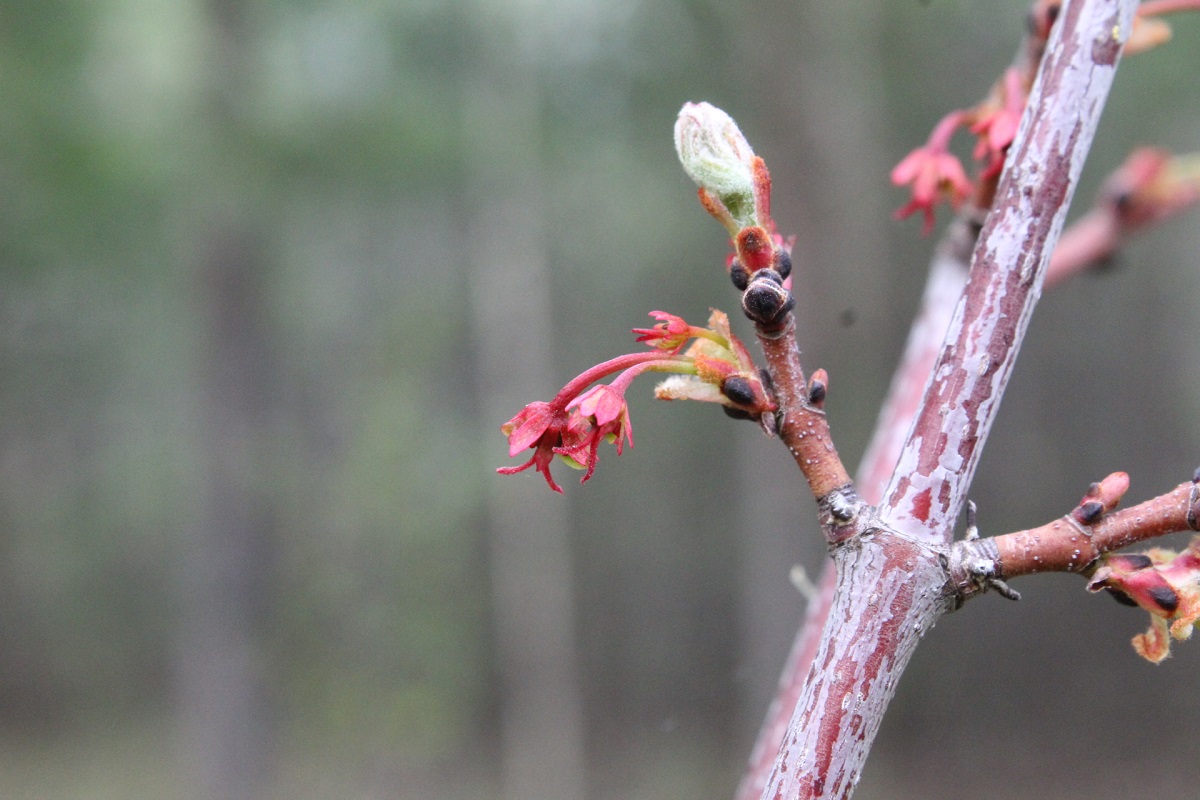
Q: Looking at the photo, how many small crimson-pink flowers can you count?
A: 5